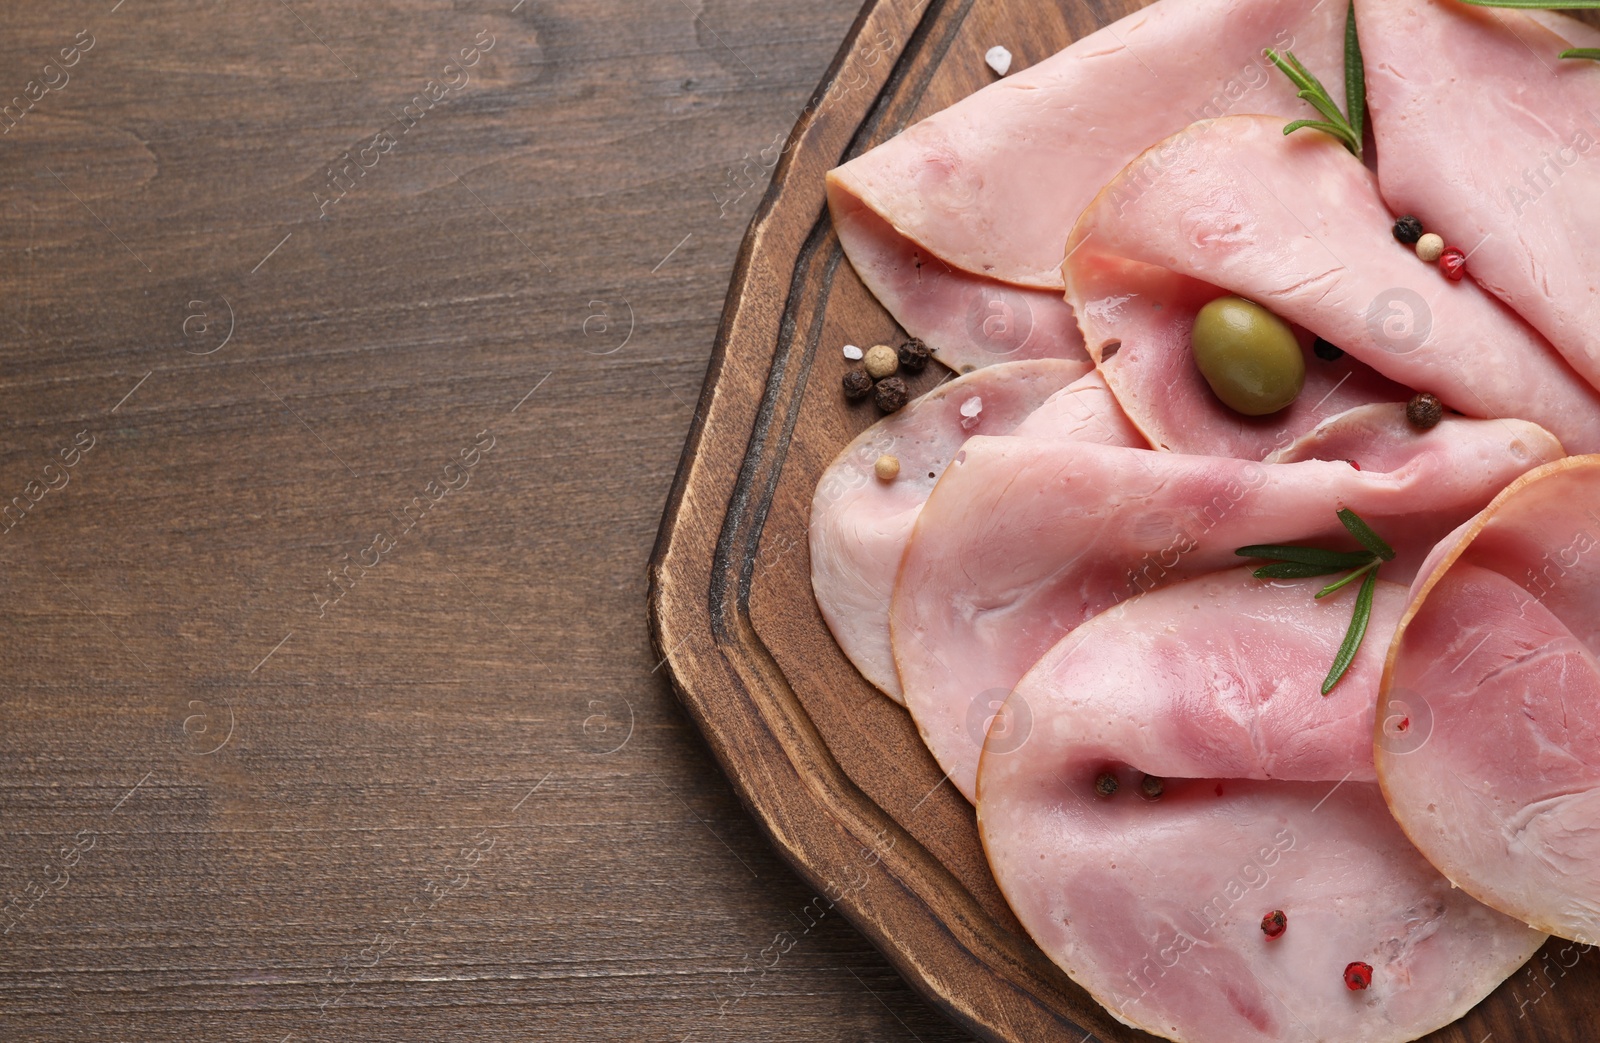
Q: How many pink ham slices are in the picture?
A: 7